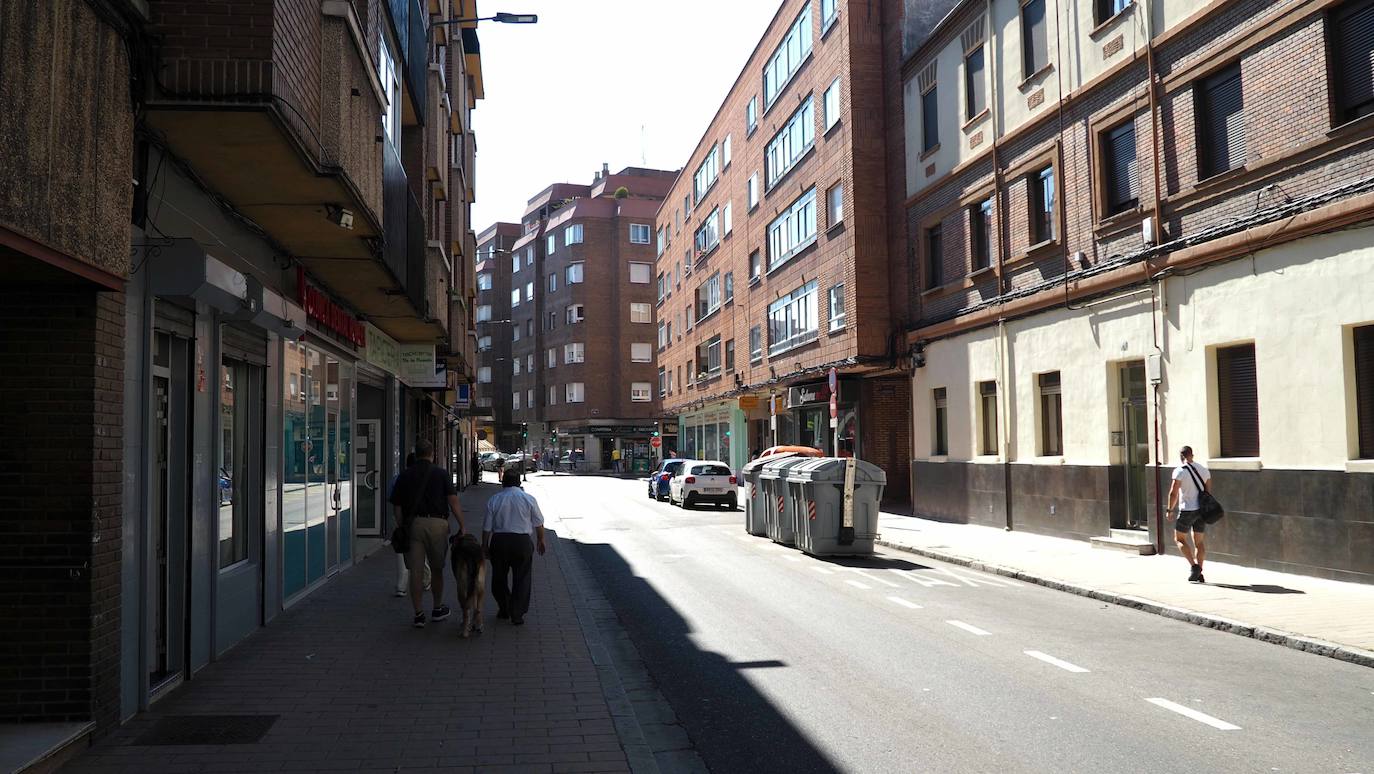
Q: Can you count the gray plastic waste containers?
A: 3